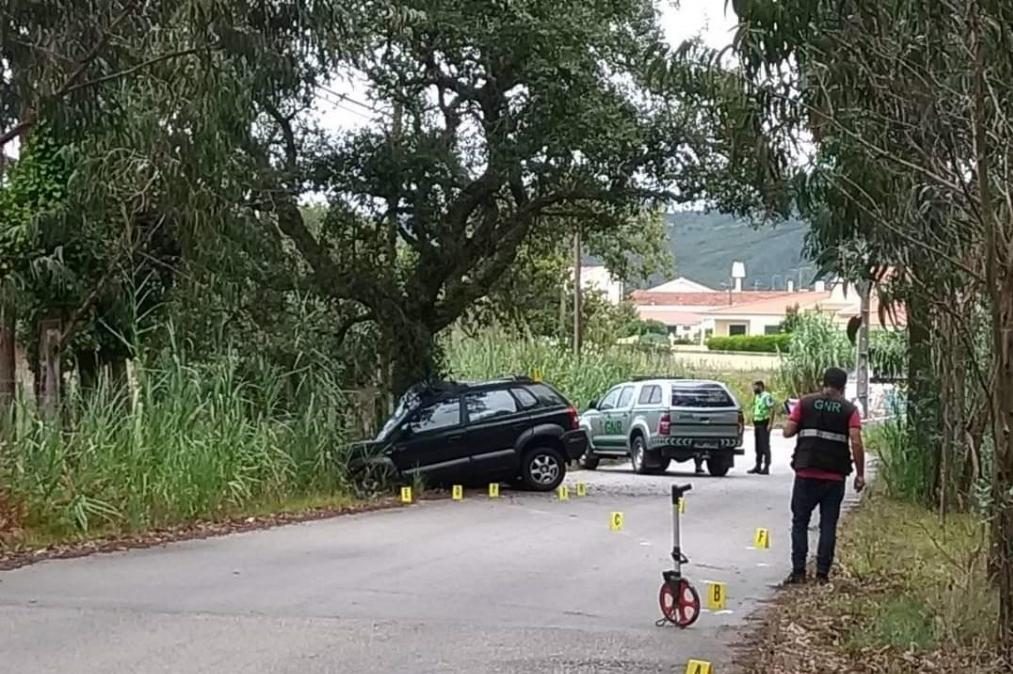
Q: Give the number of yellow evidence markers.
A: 11